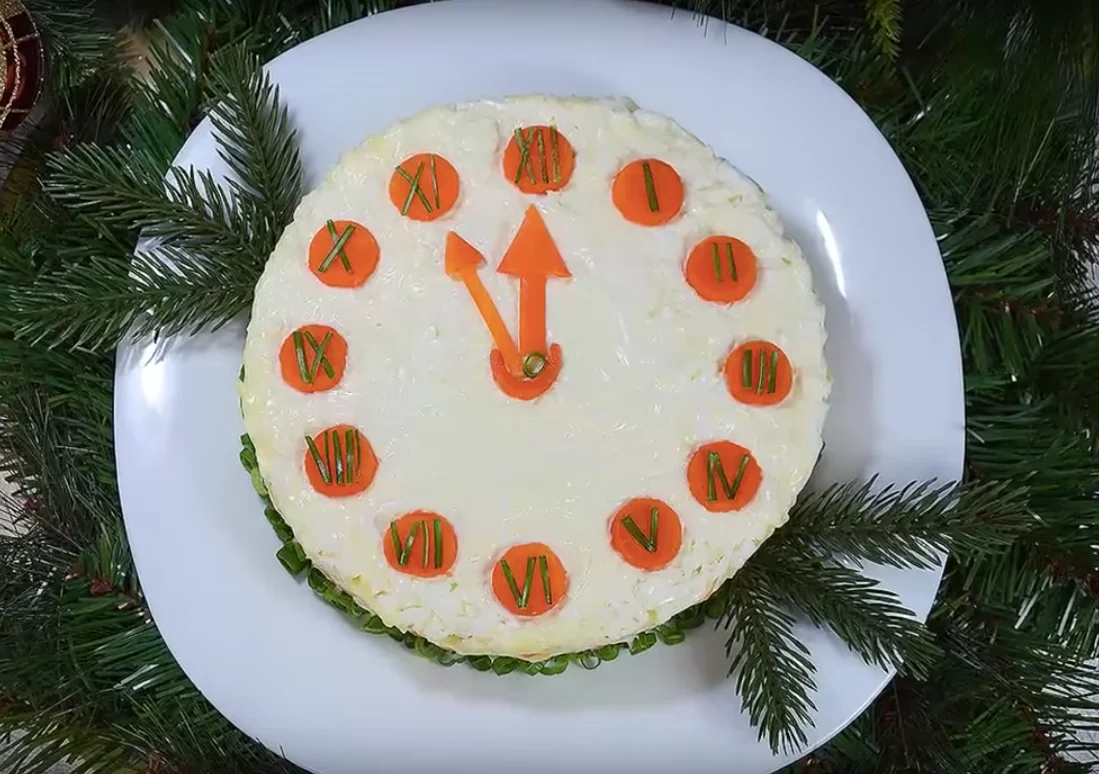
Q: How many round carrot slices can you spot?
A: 12